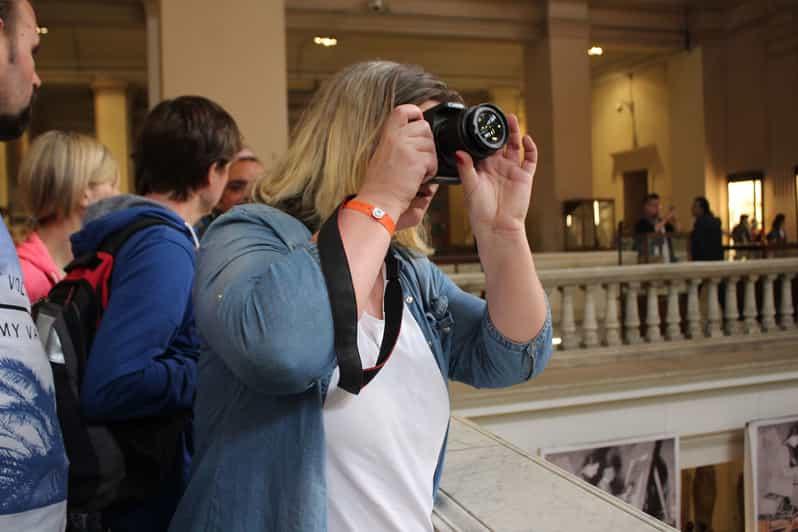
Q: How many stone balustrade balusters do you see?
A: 12